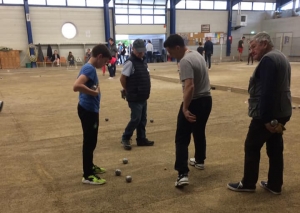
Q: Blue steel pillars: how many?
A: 4